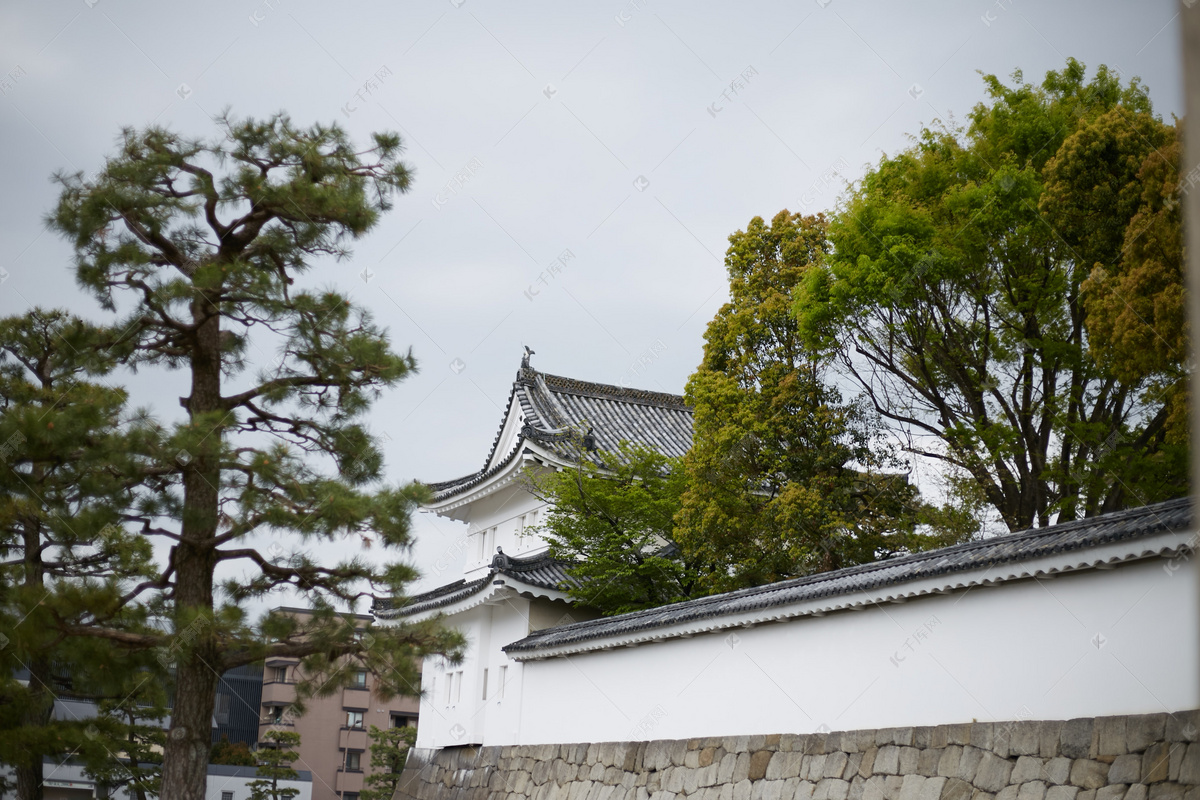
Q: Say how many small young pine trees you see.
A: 3